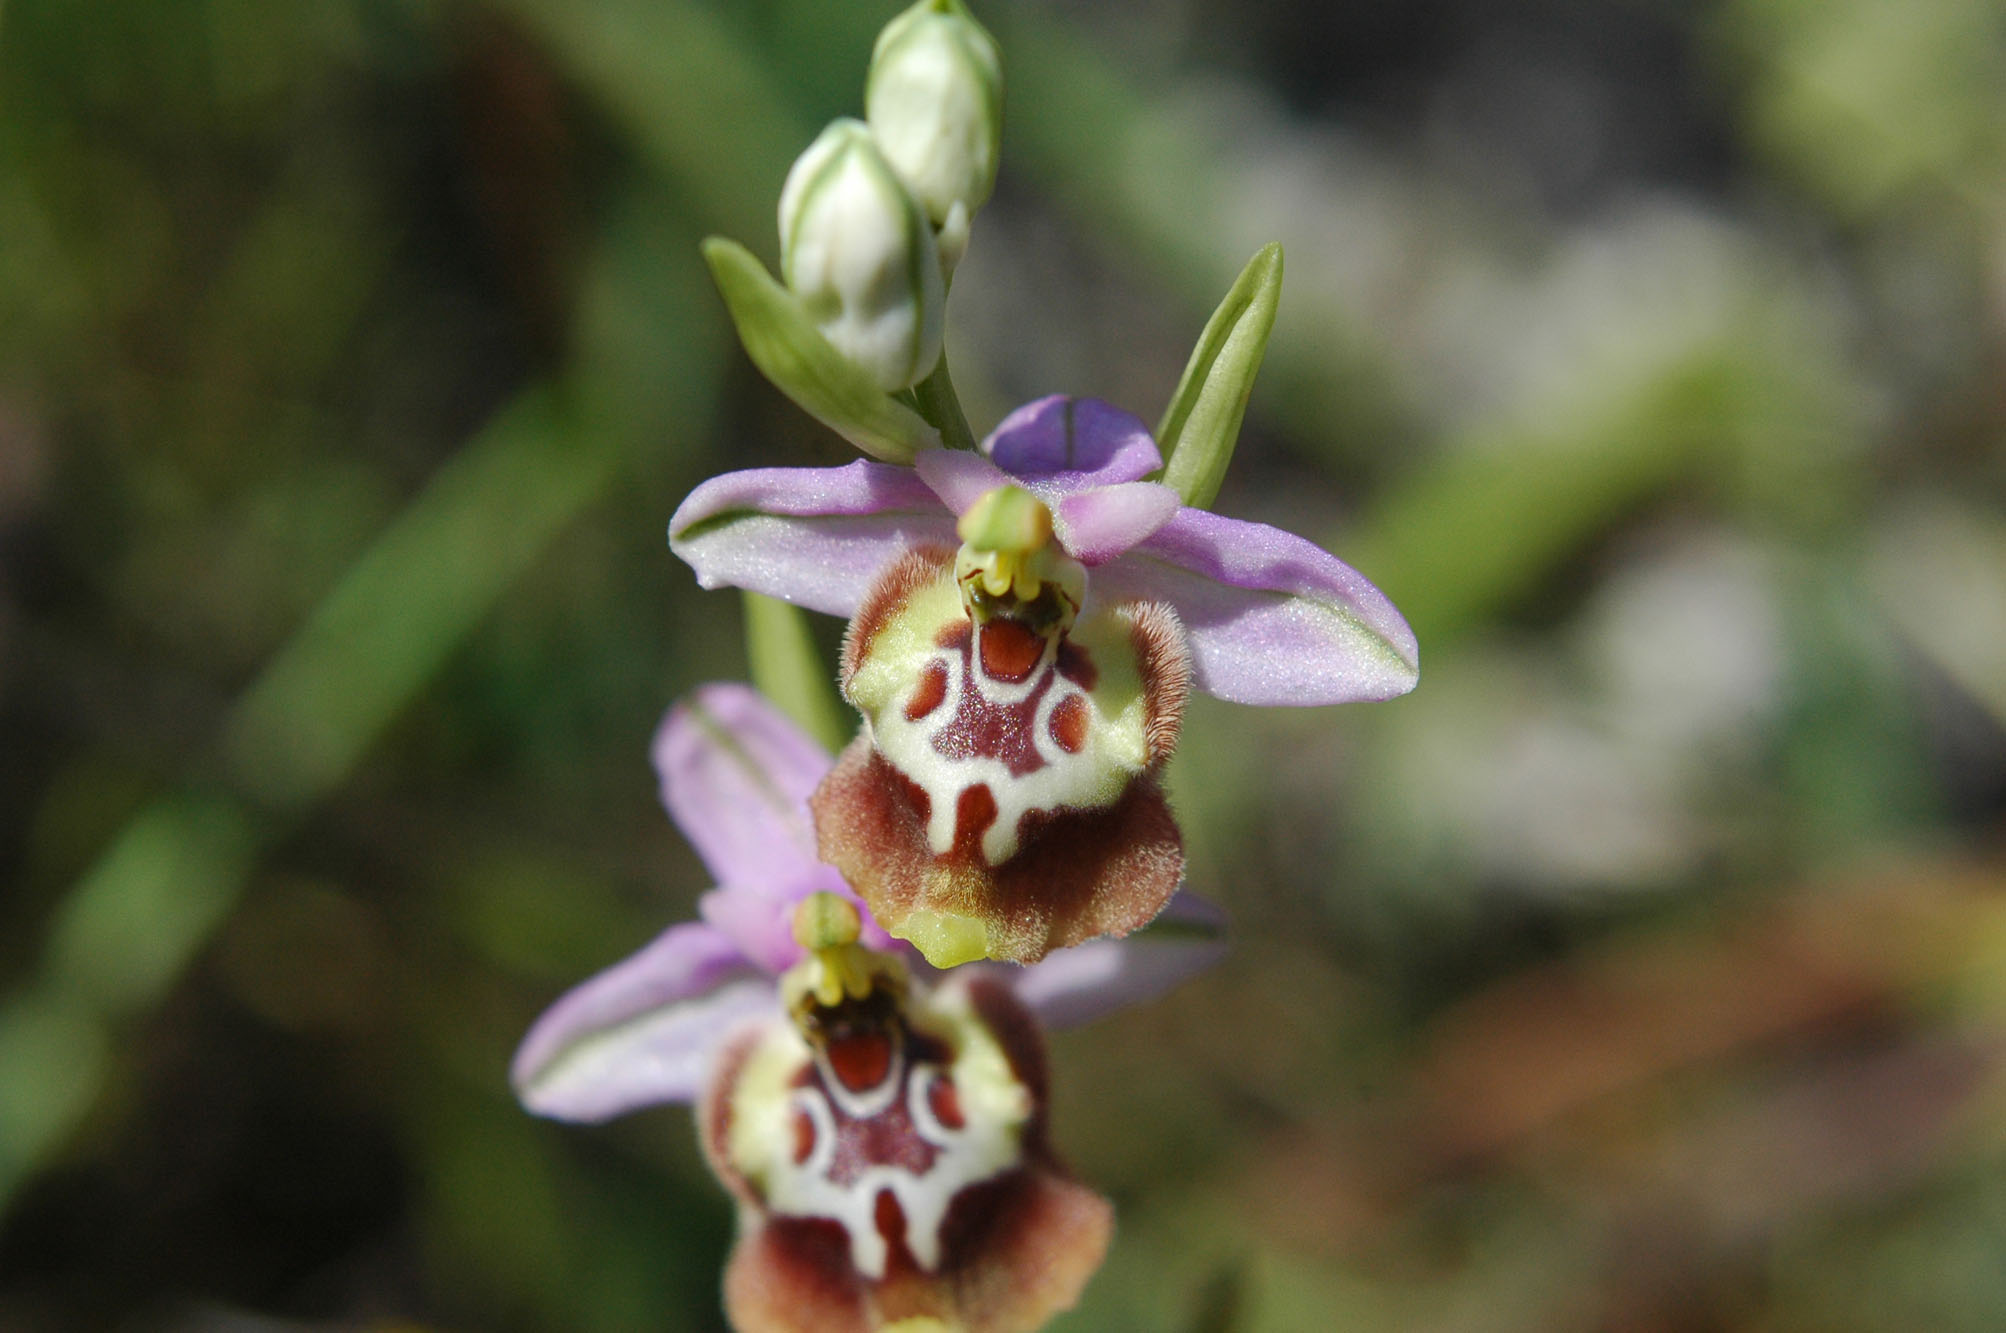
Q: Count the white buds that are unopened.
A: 2